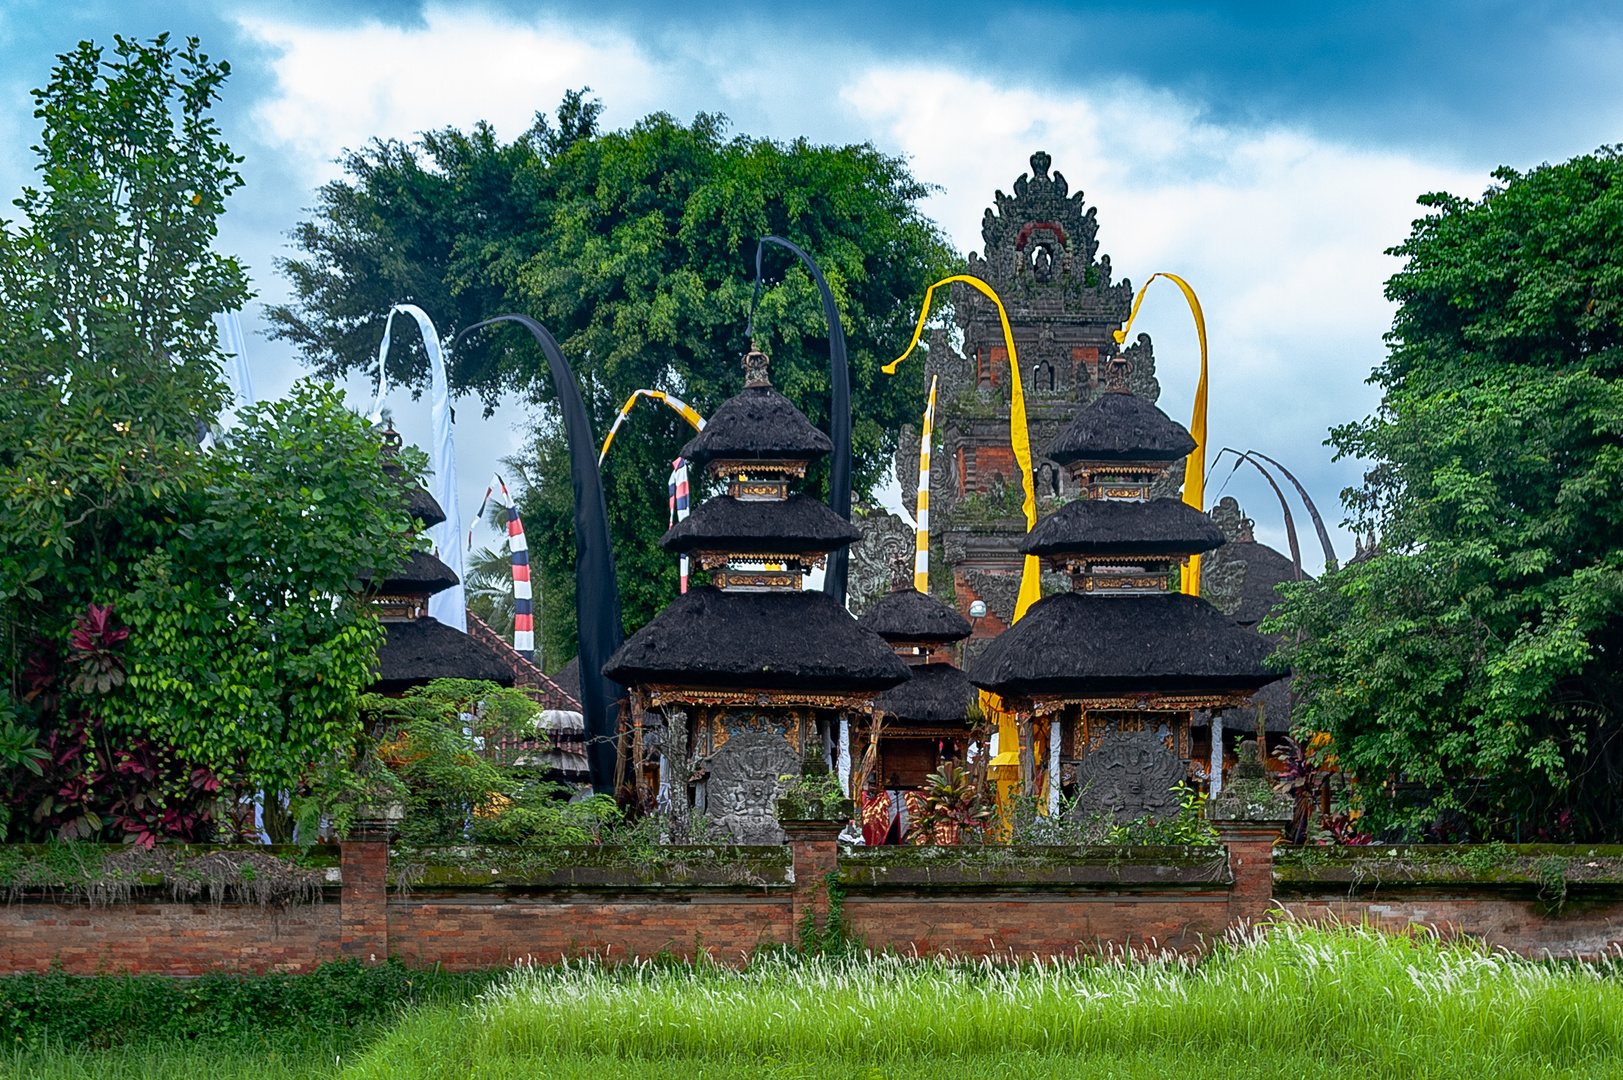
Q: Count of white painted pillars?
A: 3